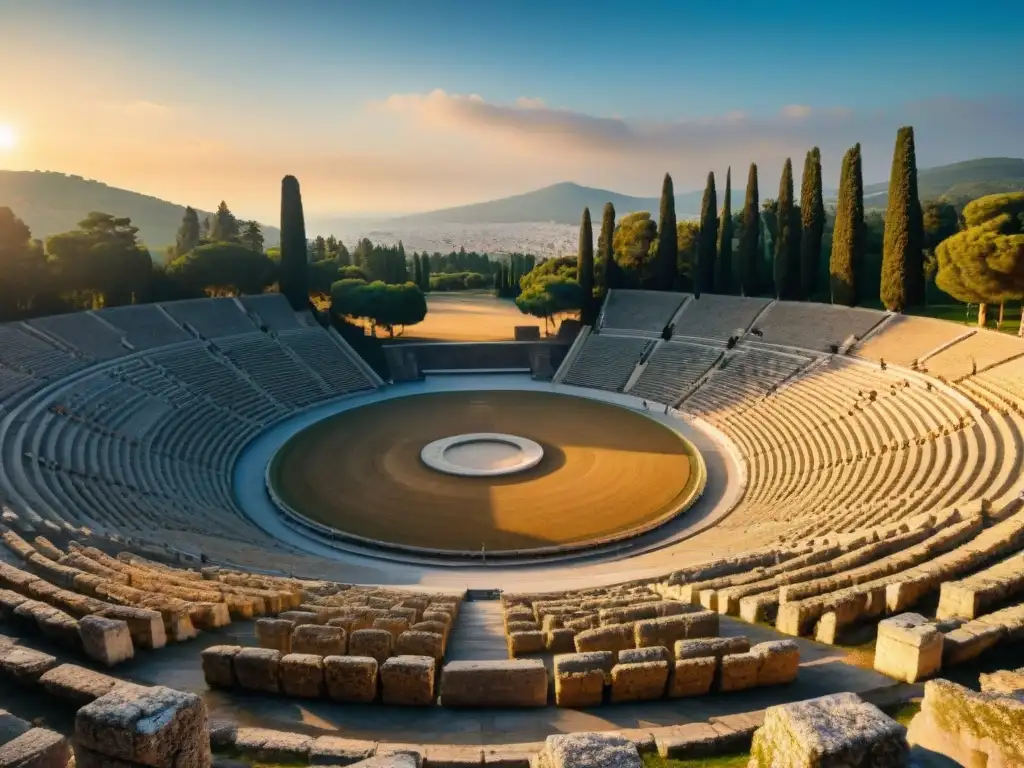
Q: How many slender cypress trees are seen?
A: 11